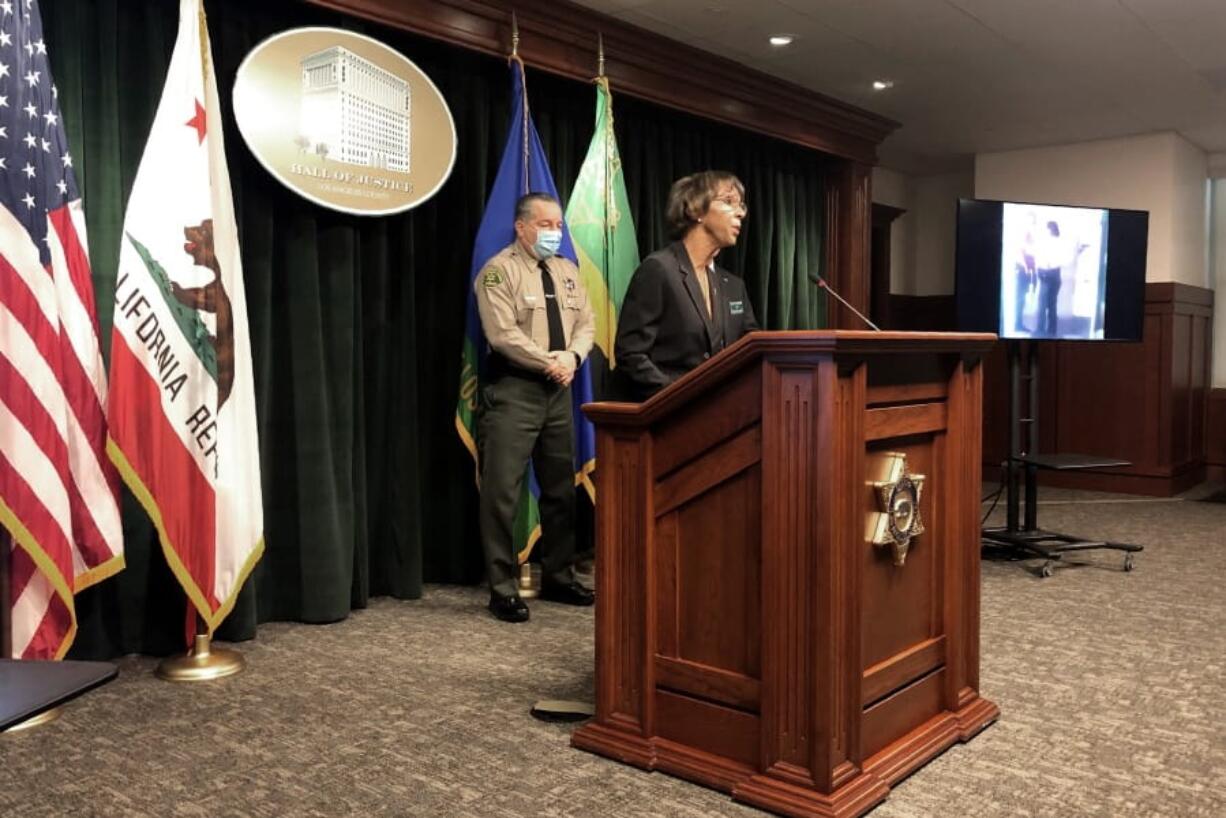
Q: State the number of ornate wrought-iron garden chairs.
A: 0